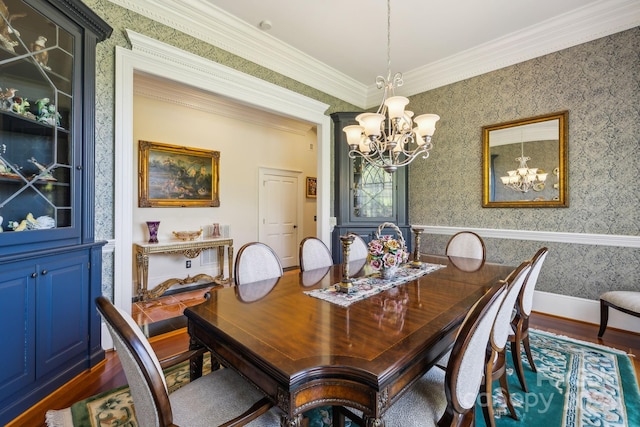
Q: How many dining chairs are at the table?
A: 8